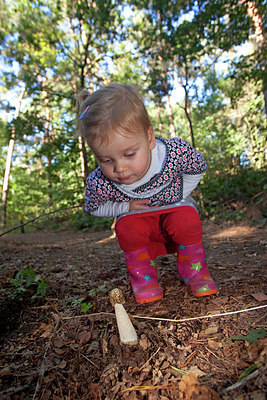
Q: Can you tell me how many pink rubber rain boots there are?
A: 2